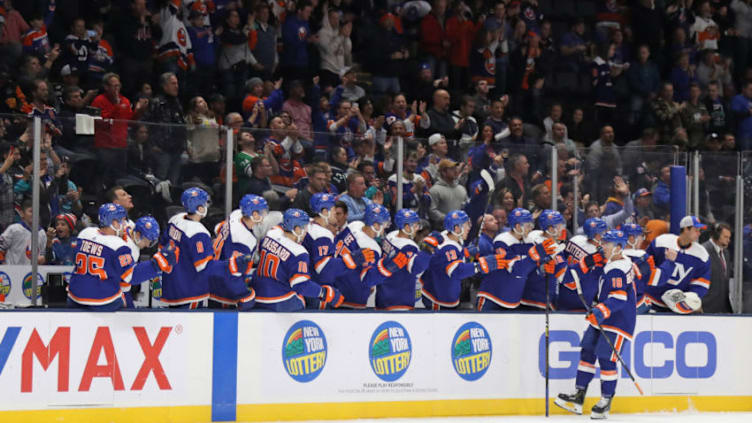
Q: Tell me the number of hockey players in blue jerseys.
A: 15